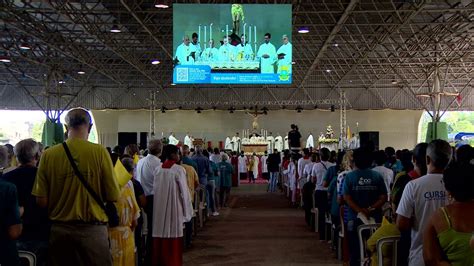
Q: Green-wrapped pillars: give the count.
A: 2